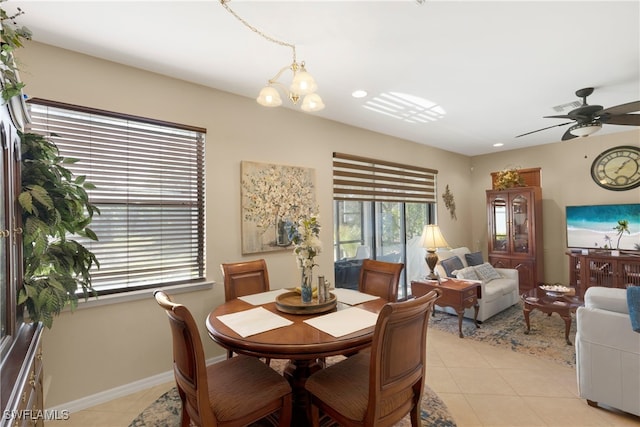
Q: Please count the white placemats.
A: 4